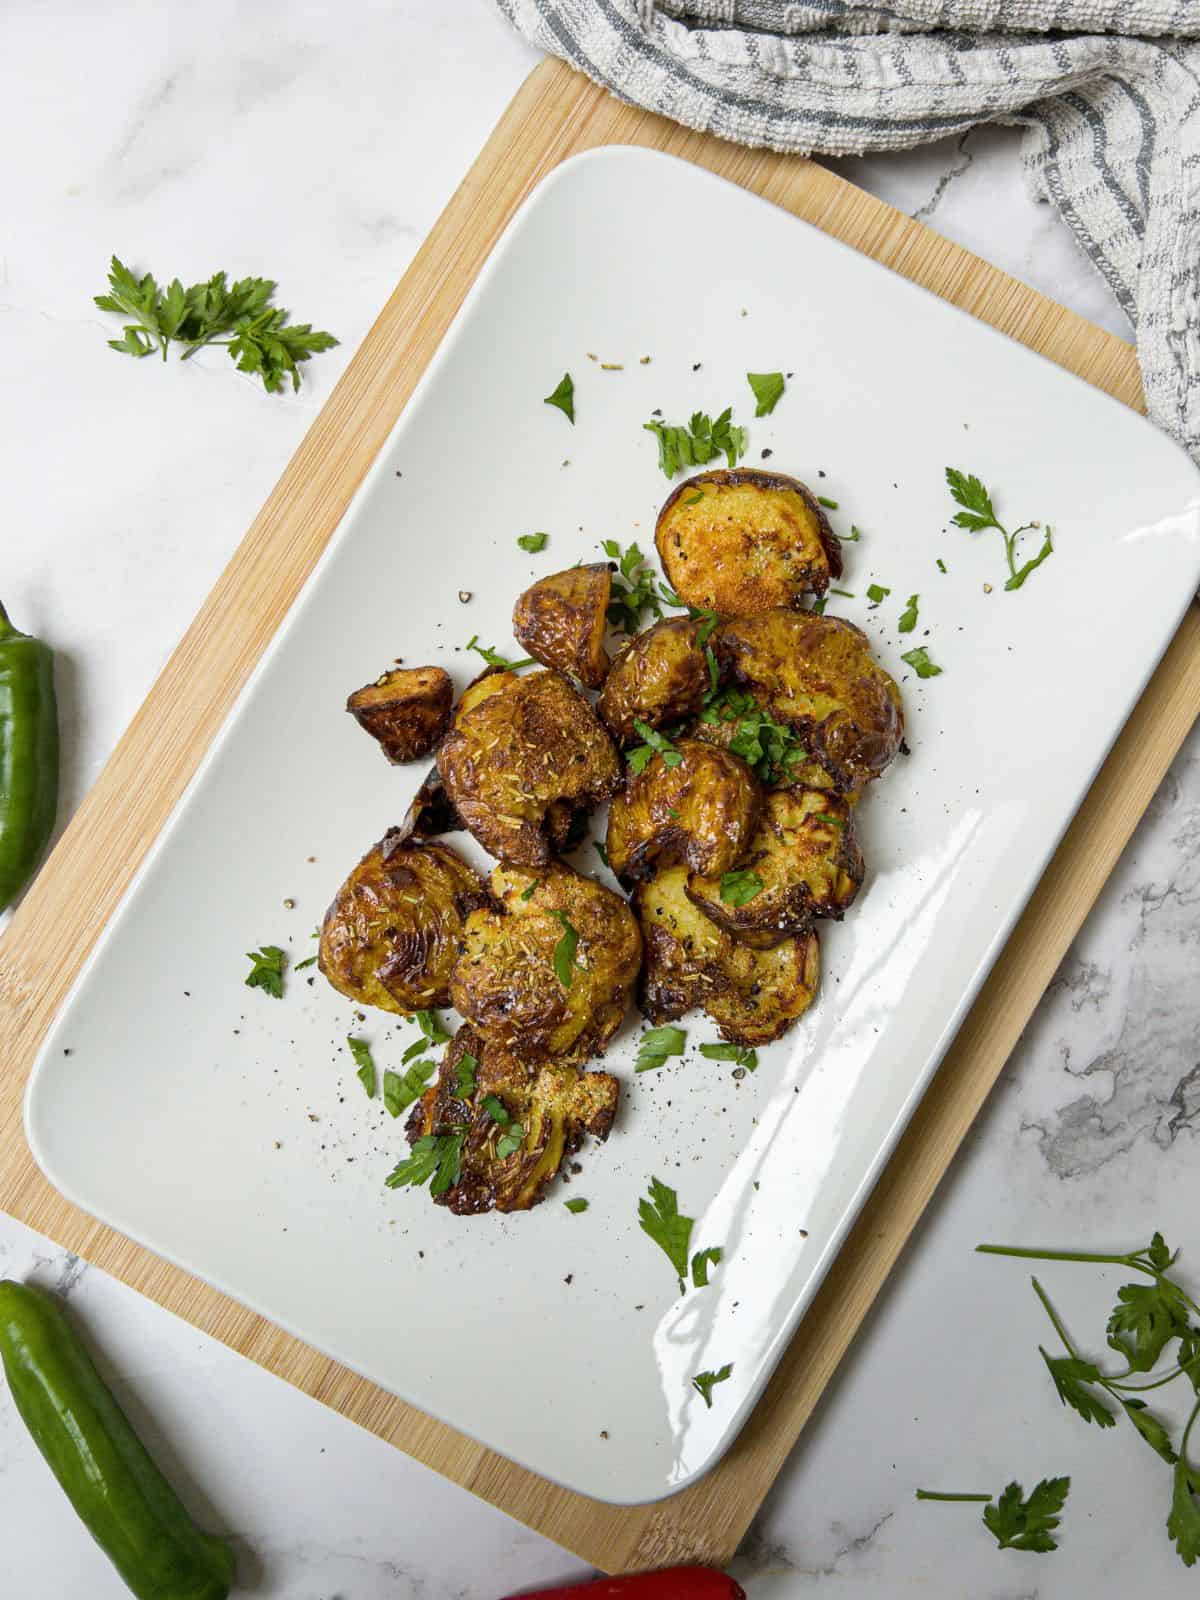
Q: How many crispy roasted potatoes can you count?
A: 12